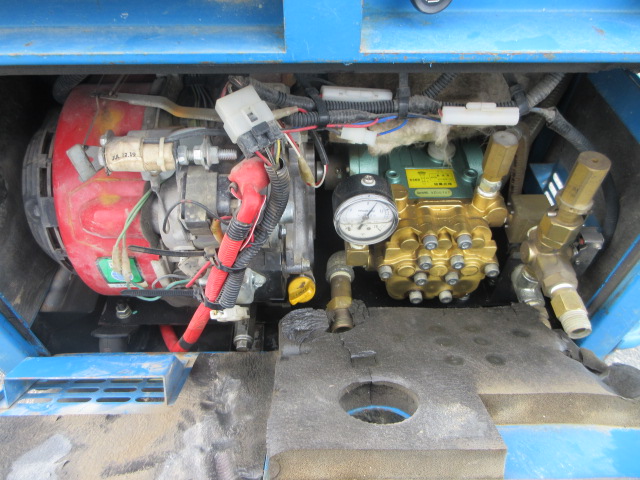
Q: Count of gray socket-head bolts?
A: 10